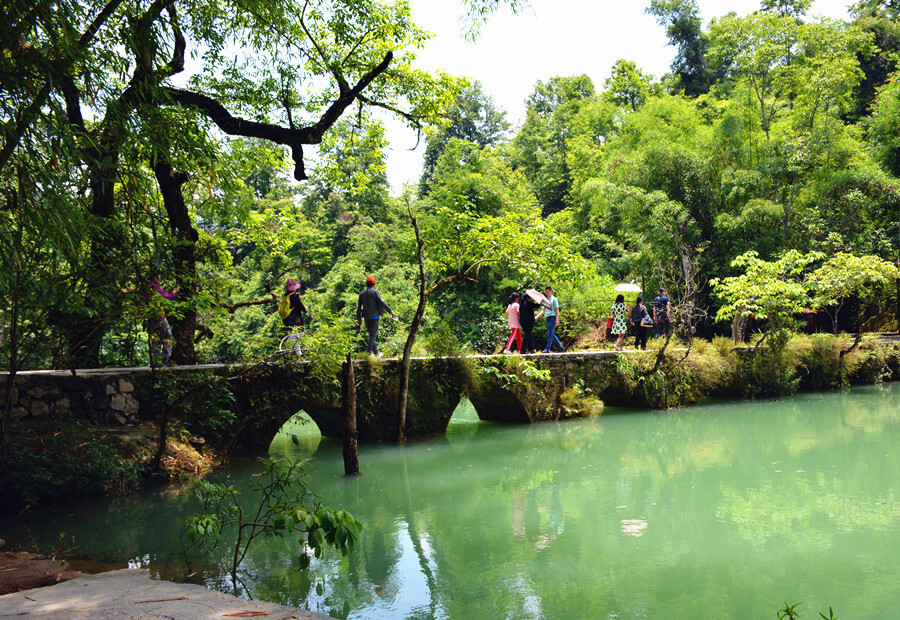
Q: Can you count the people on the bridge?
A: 9